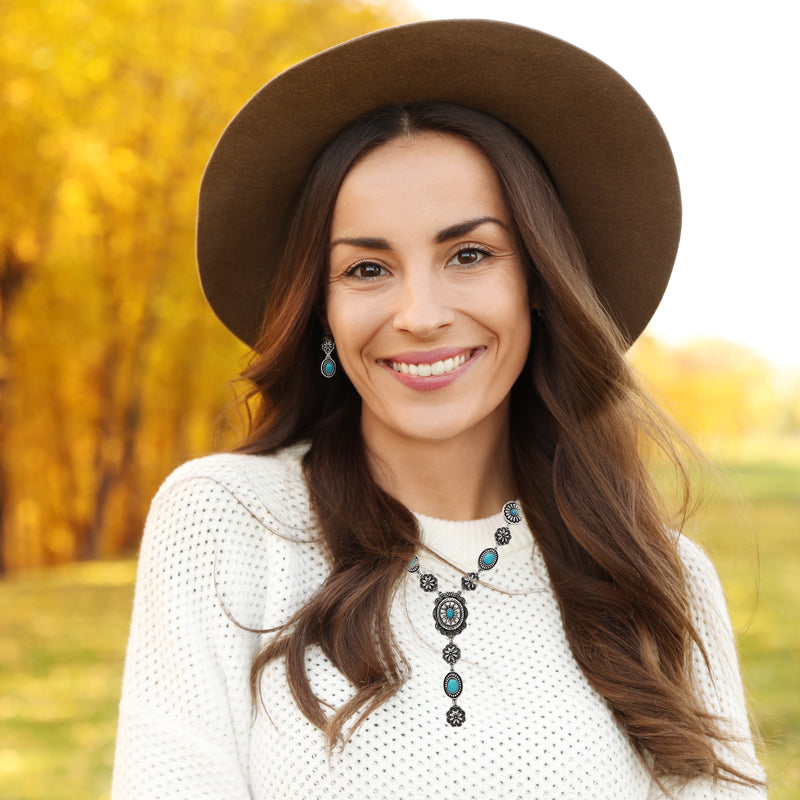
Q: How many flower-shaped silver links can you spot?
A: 5